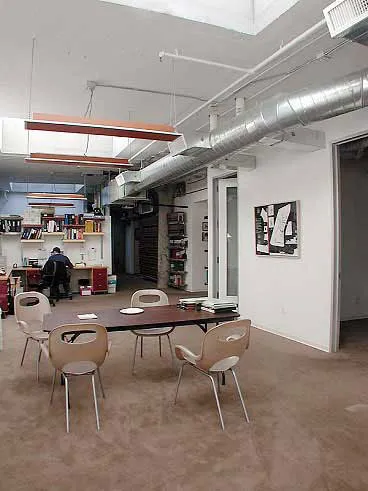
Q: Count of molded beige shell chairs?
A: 4